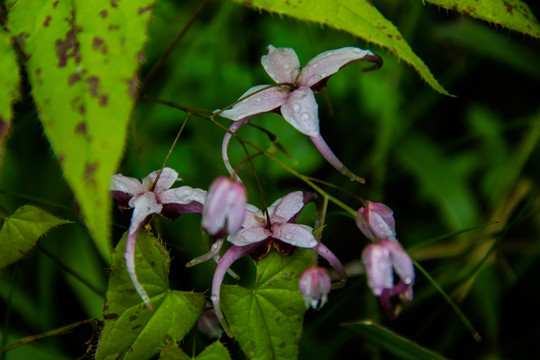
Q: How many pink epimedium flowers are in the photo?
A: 7